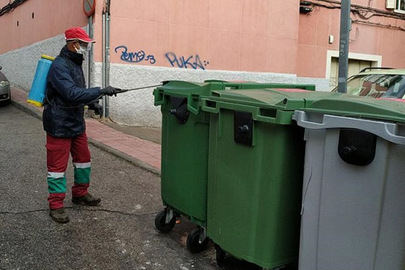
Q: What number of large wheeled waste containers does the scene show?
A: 3